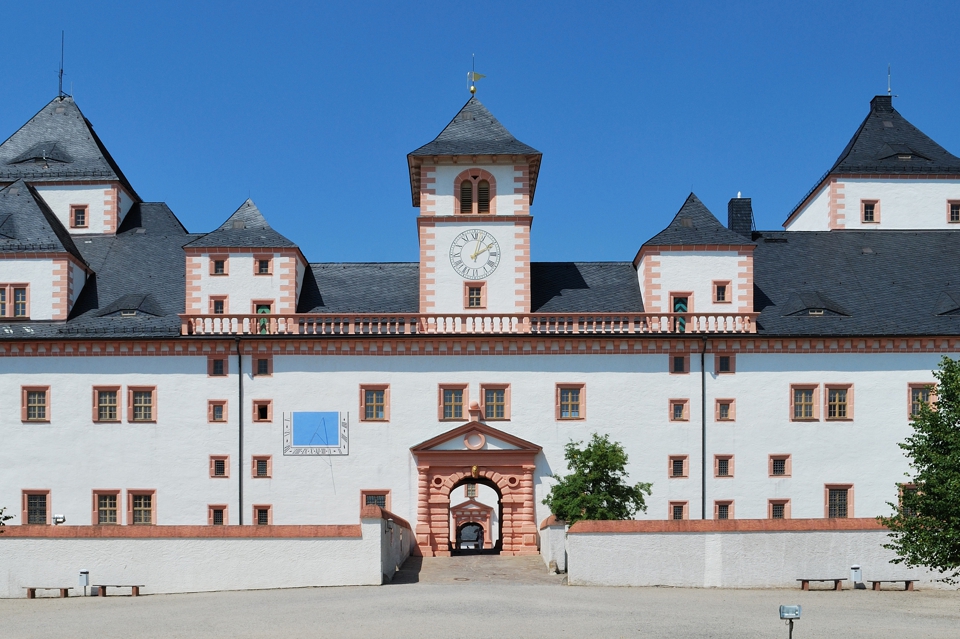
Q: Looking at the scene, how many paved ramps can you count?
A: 1